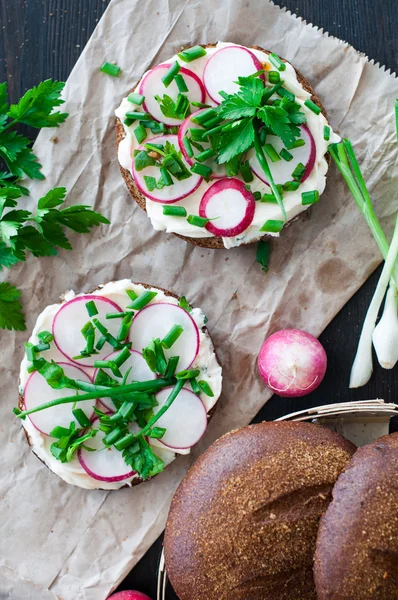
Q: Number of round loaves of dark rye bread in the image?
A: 2